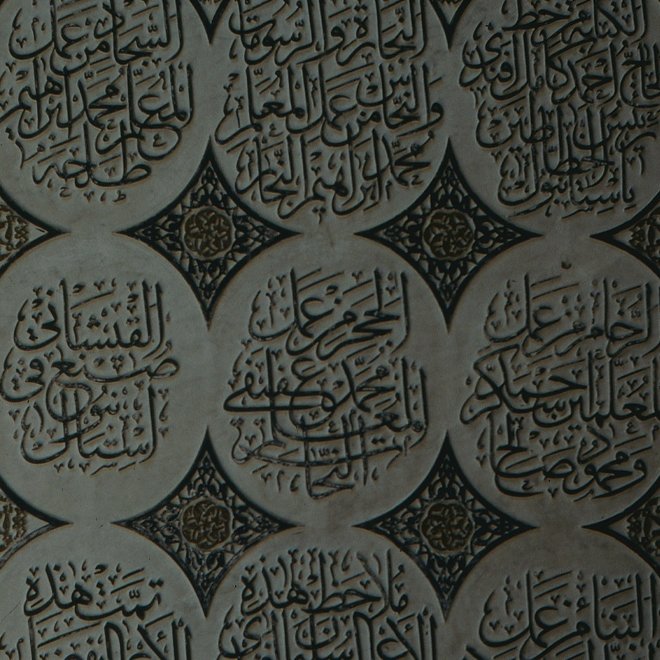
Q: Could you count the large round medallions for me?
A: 9